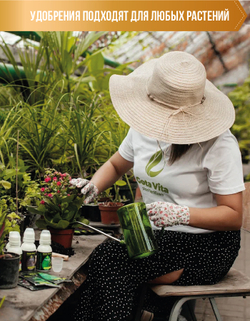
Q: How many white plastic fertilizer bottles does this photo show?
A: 3